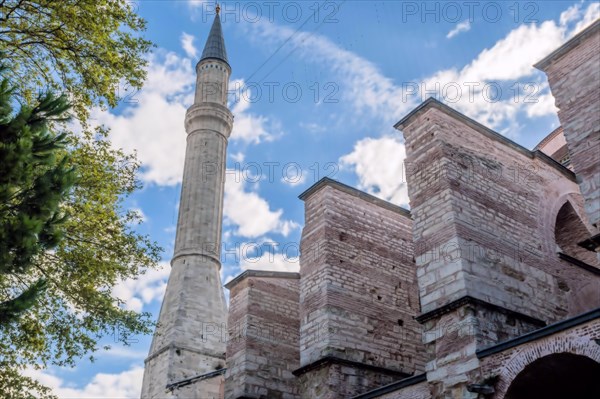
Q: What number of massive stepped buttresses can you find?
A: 4